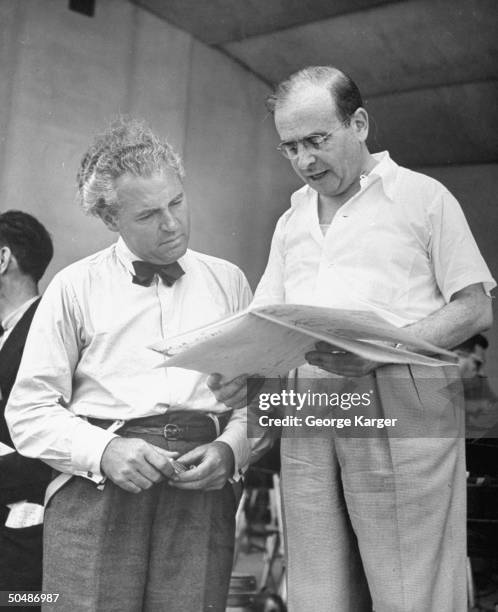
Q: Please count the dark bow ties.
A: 1